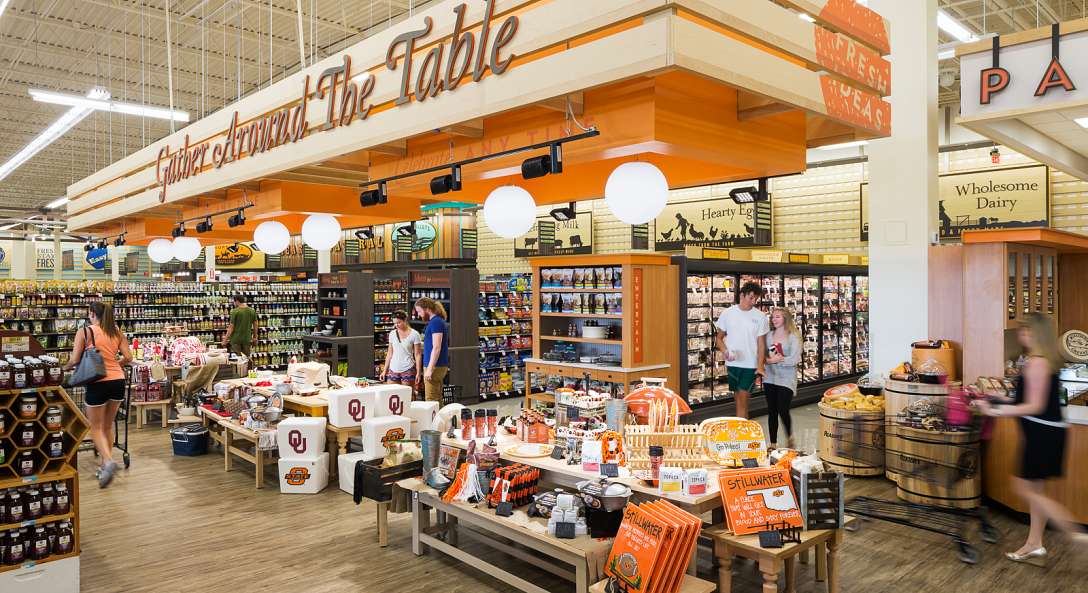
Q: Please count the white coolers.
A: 7